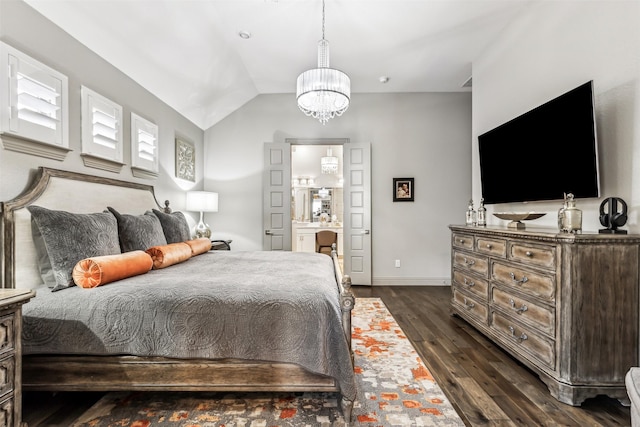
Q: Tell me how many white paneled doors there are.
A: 2